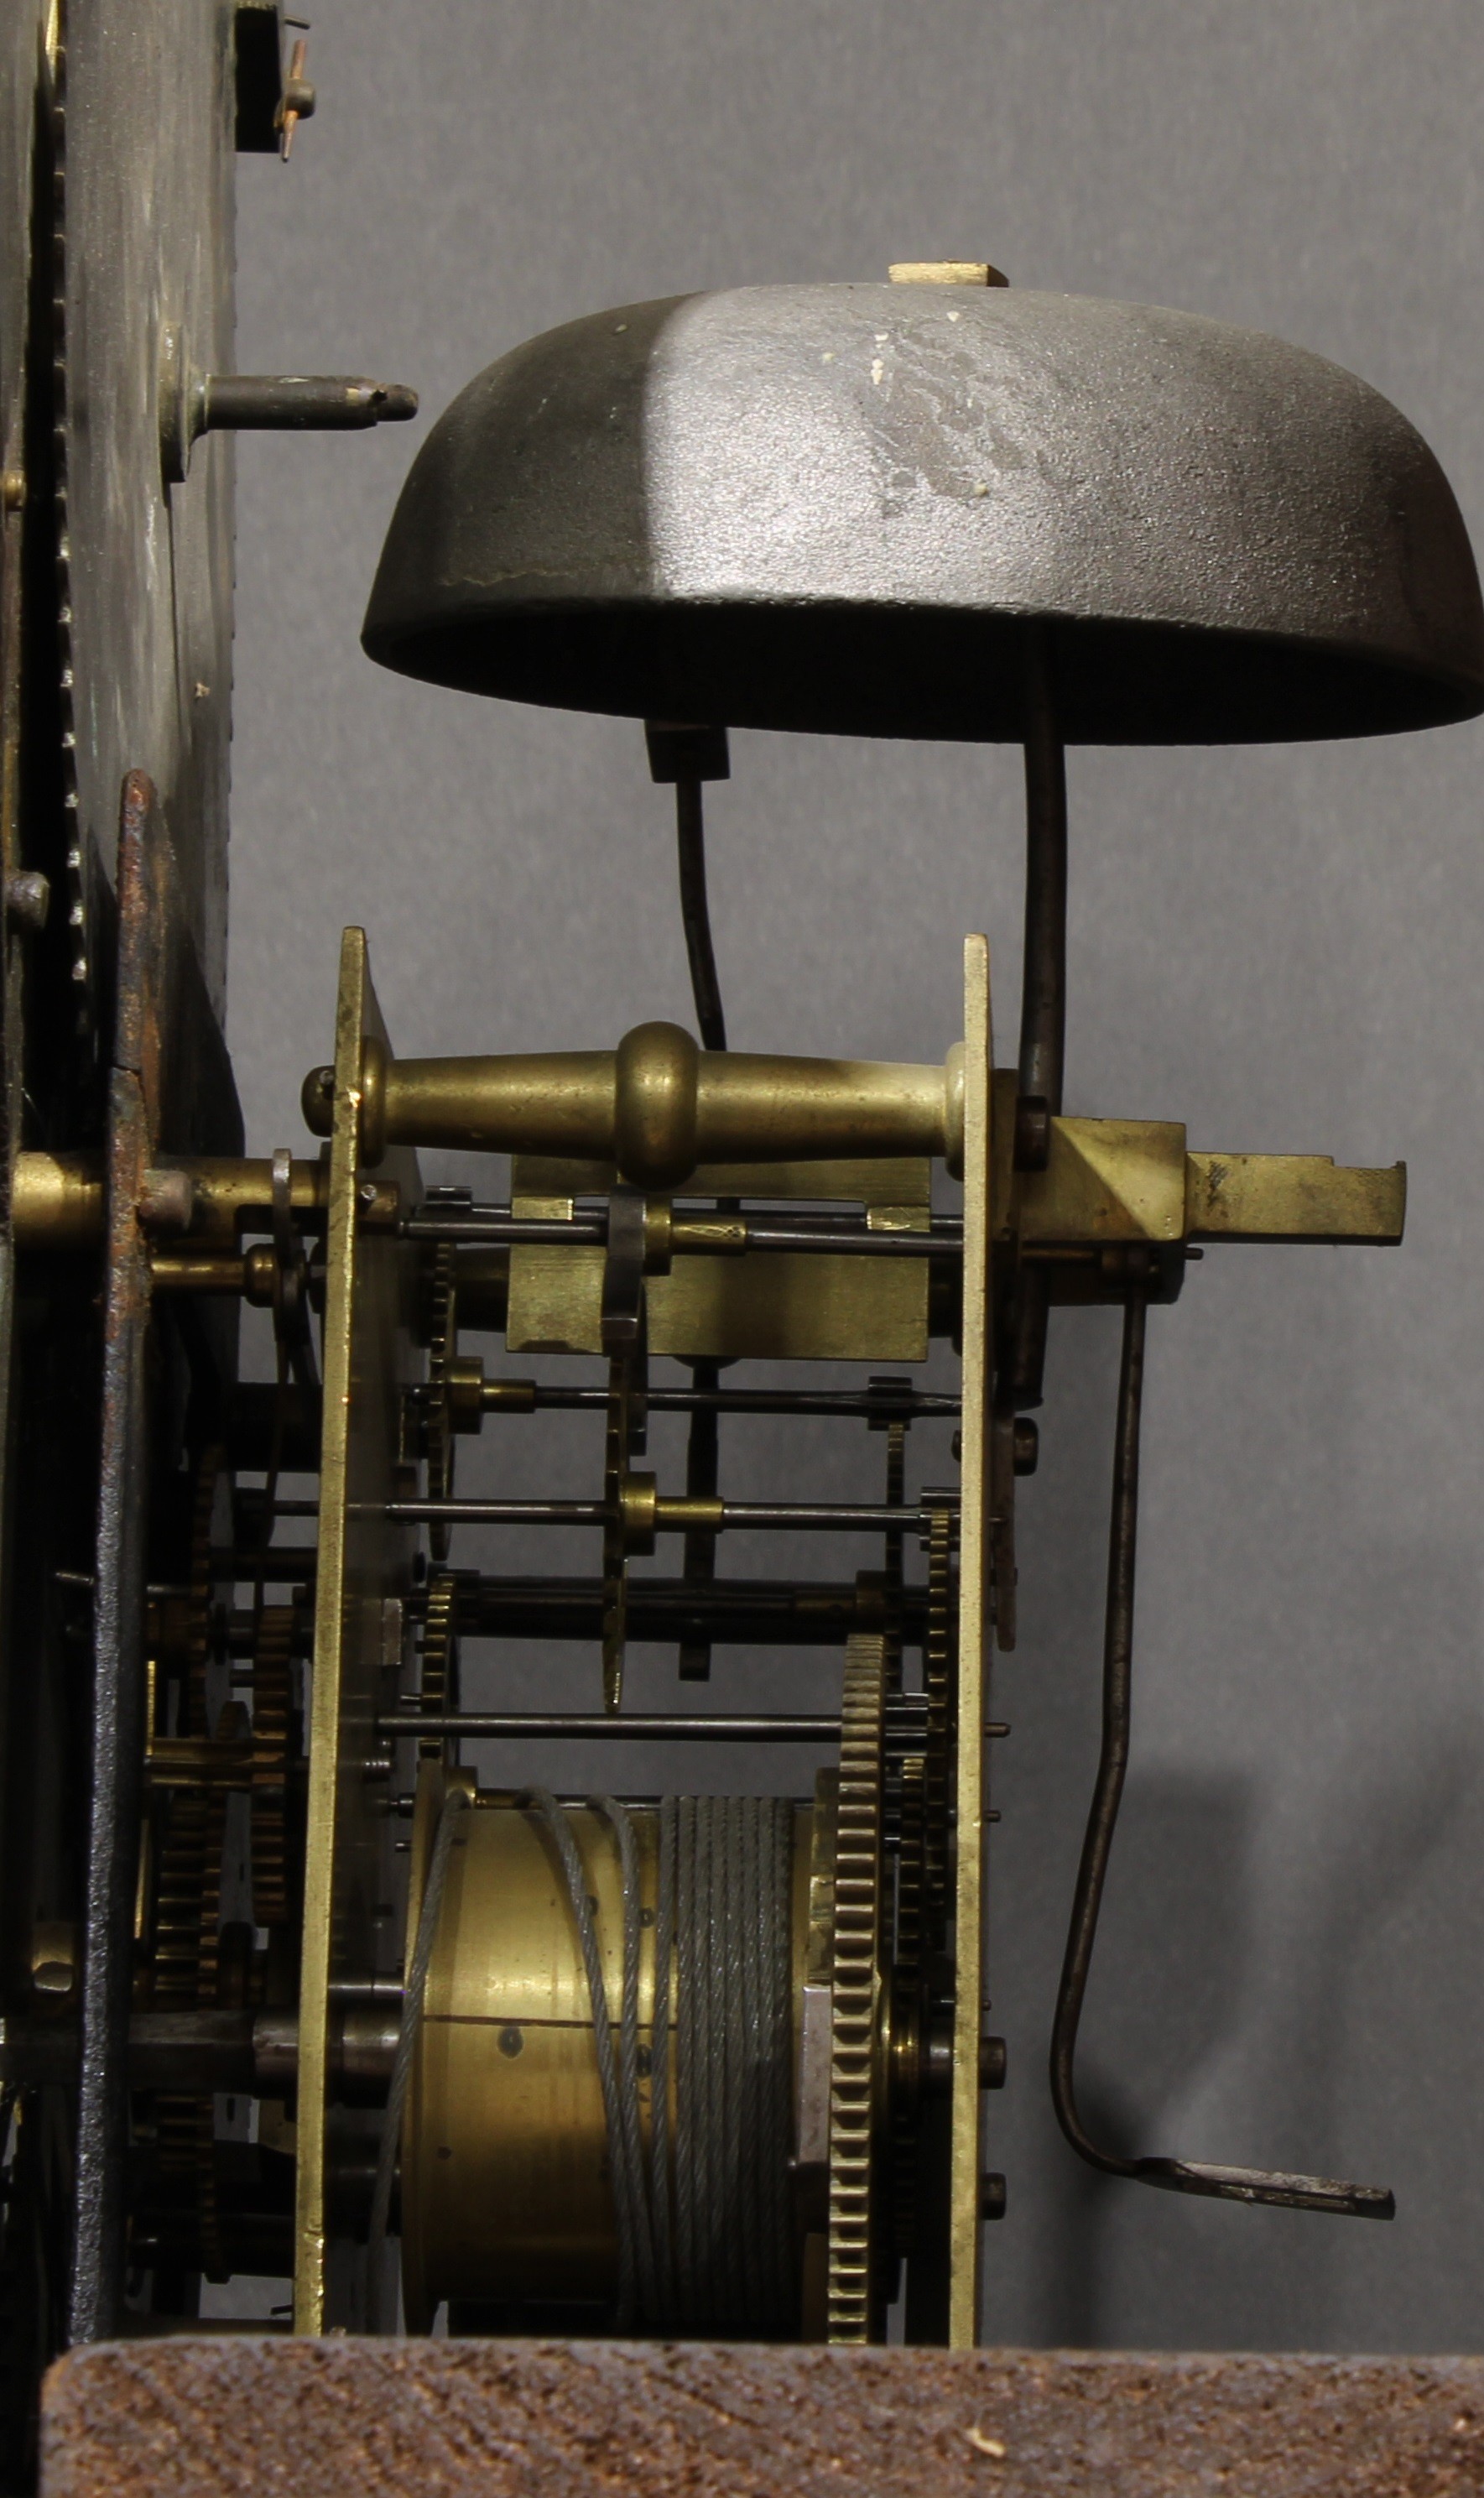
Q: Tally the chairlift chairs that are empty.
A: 0